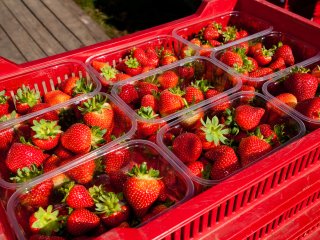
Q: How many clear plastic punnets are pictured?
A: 9